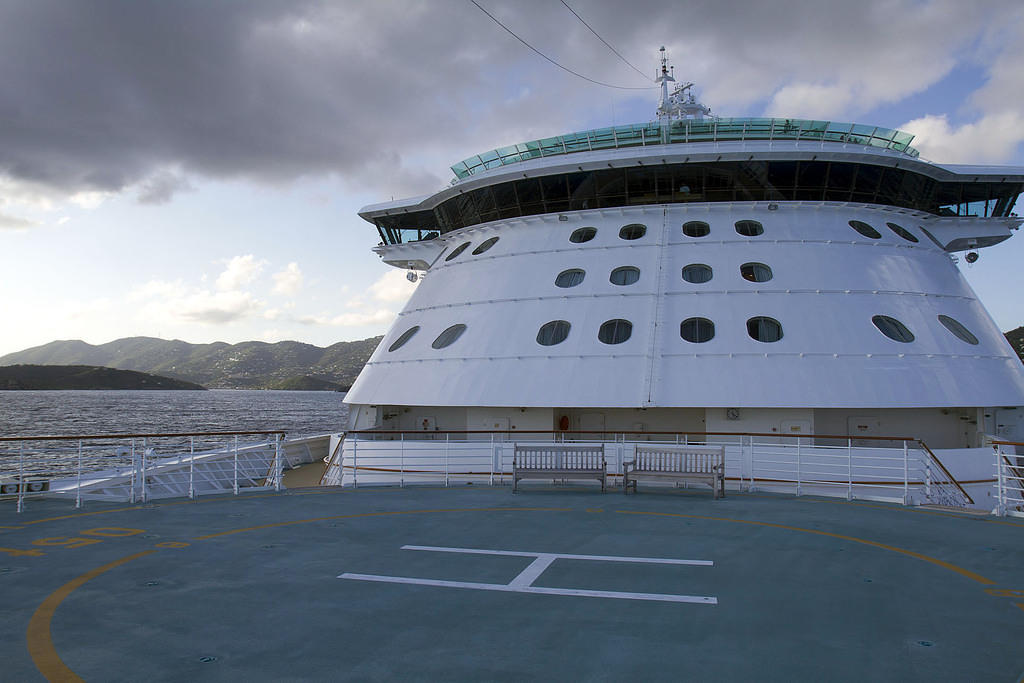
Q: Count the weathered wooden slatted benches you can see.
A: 2